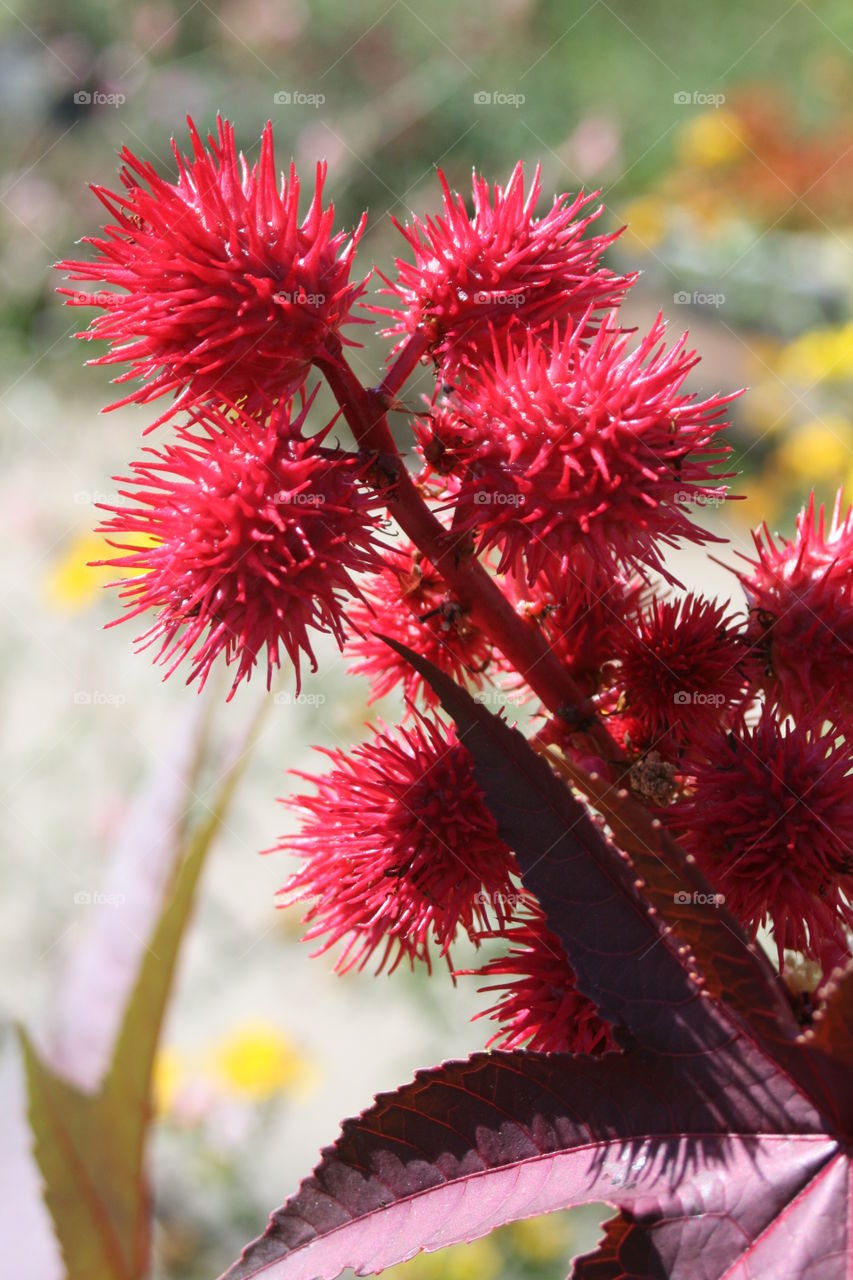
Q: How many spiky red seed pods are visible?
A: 11